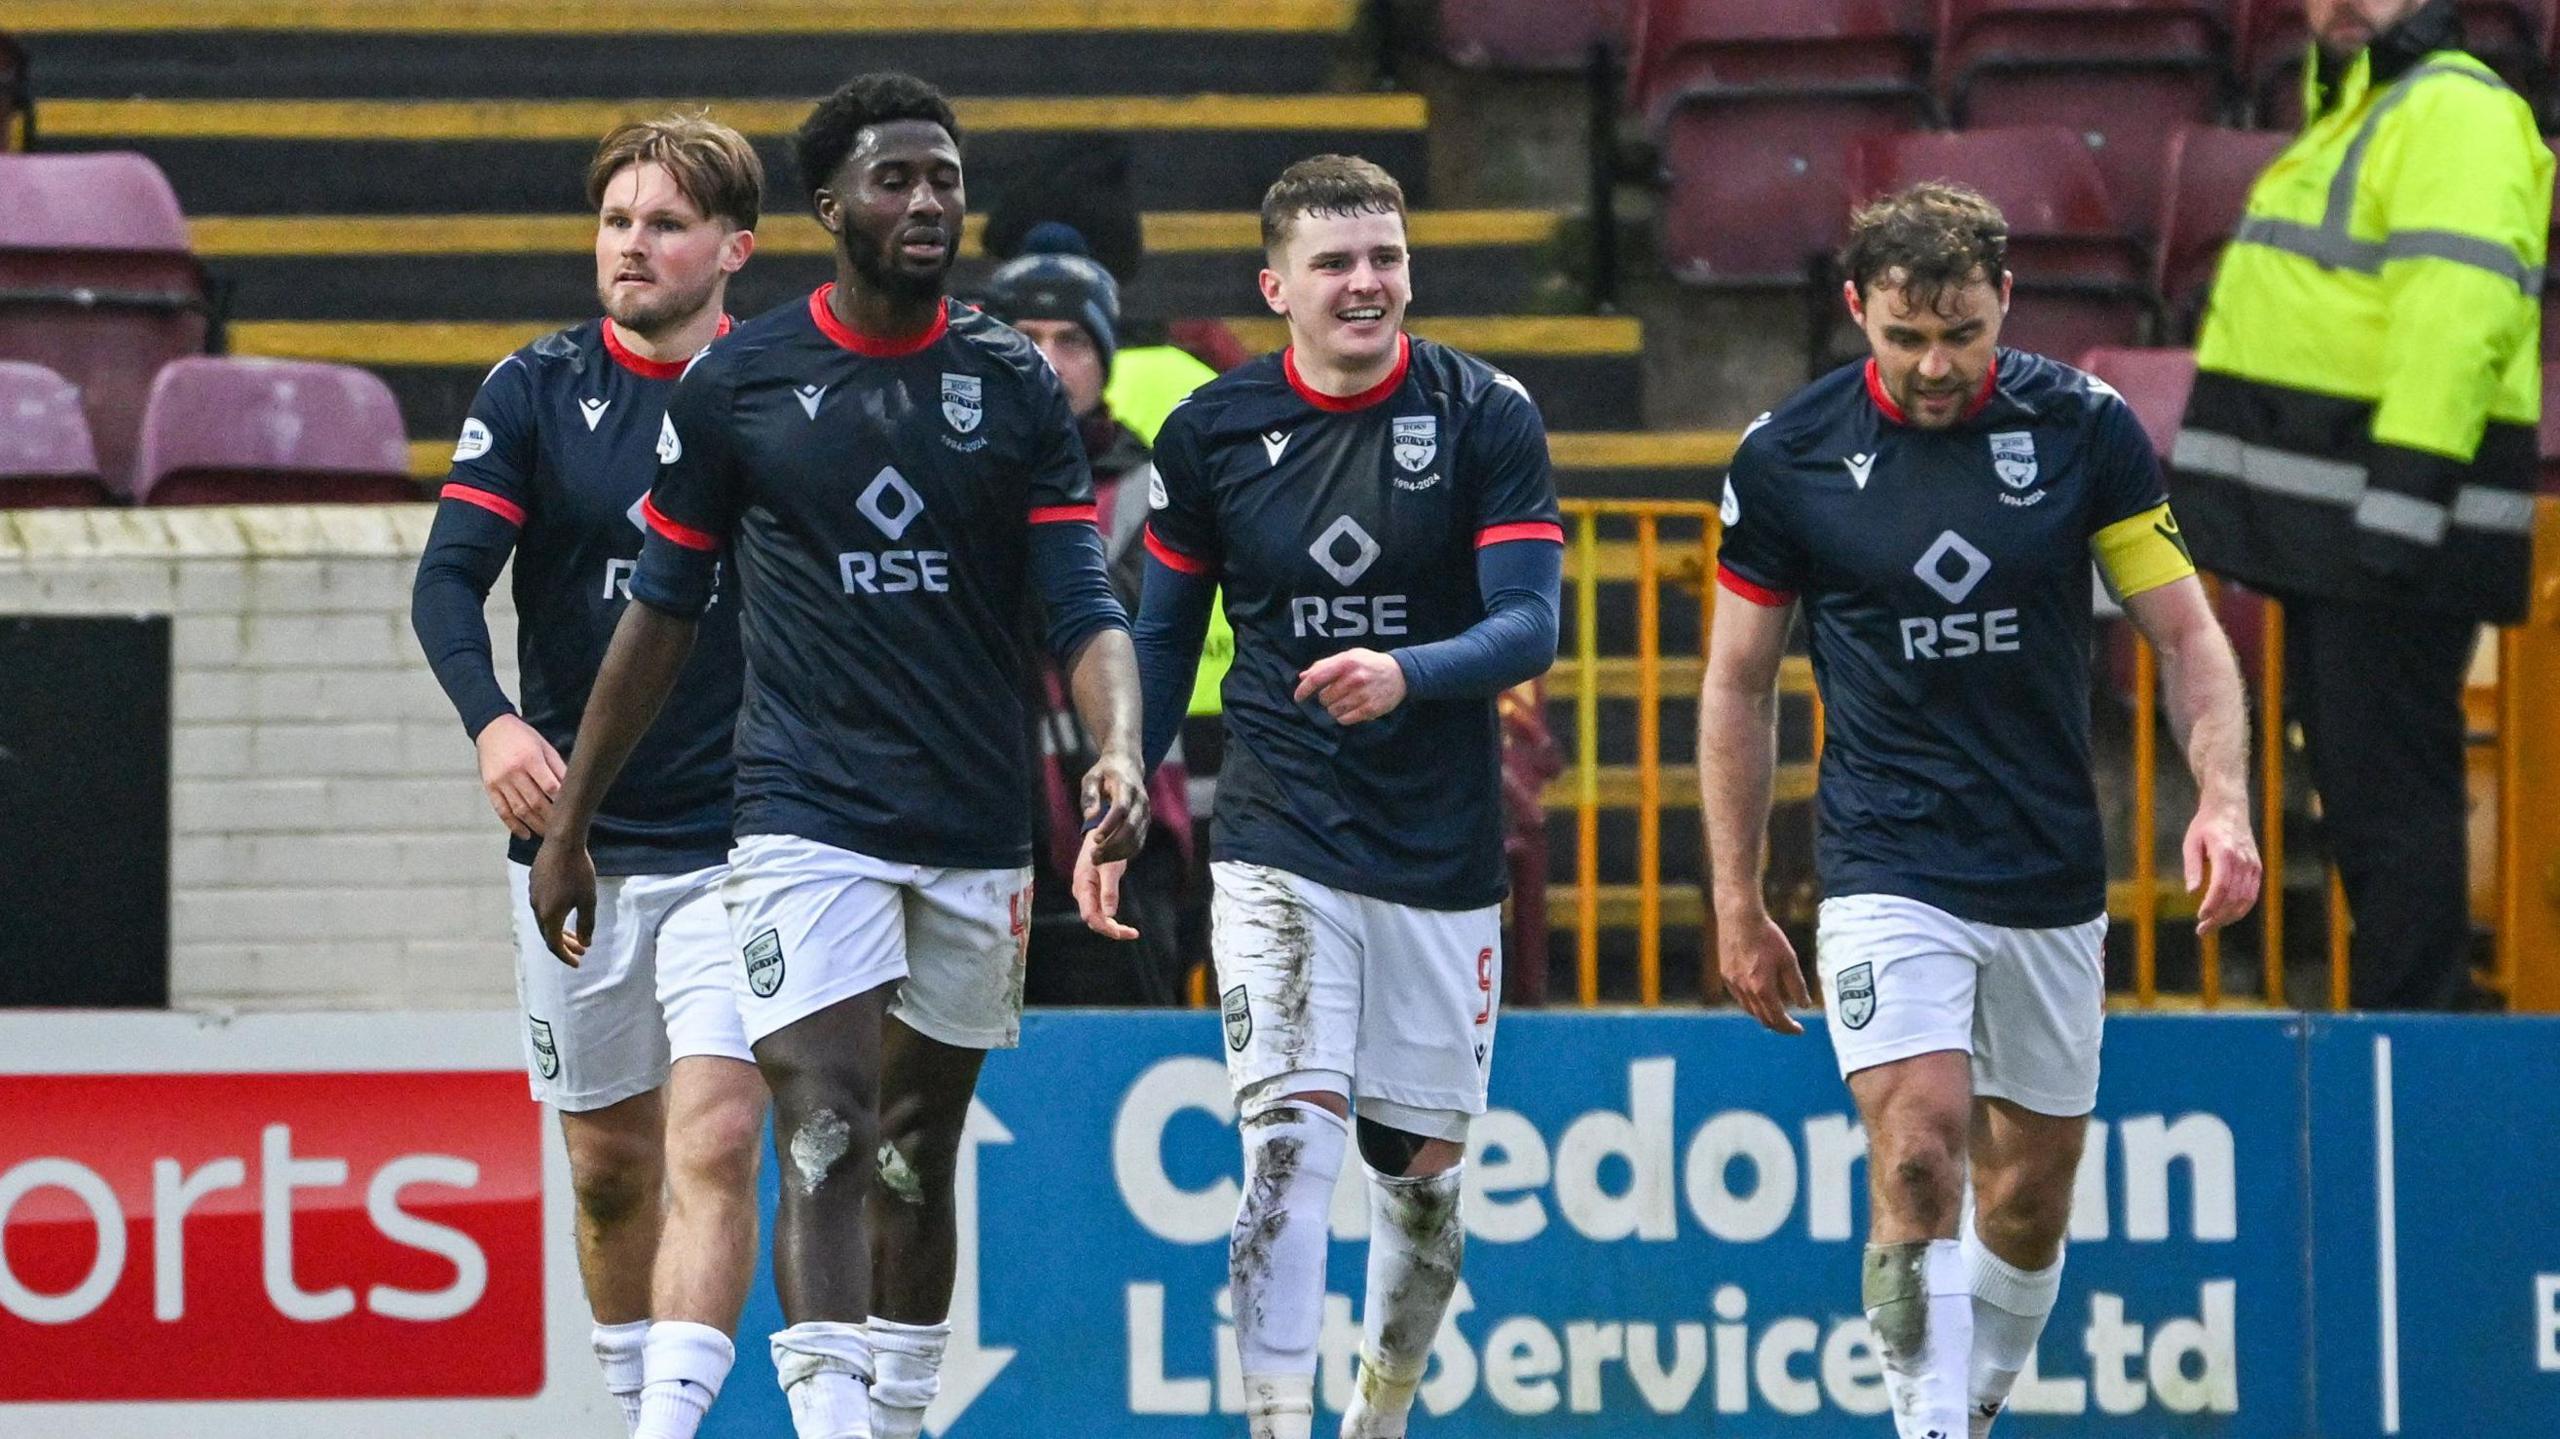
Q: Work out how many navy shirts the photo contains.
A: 4